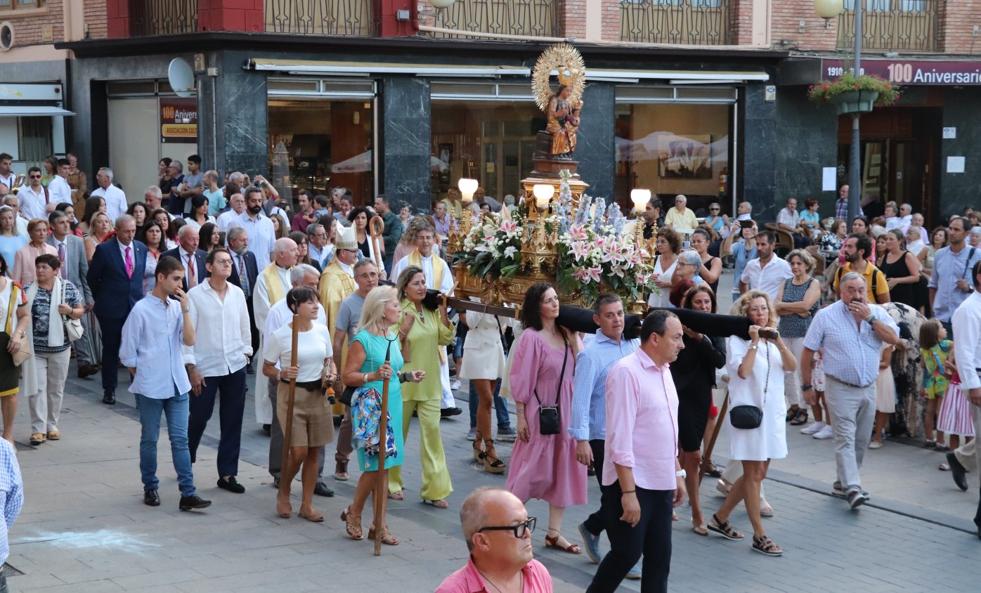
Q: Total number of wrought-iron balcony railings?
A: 5